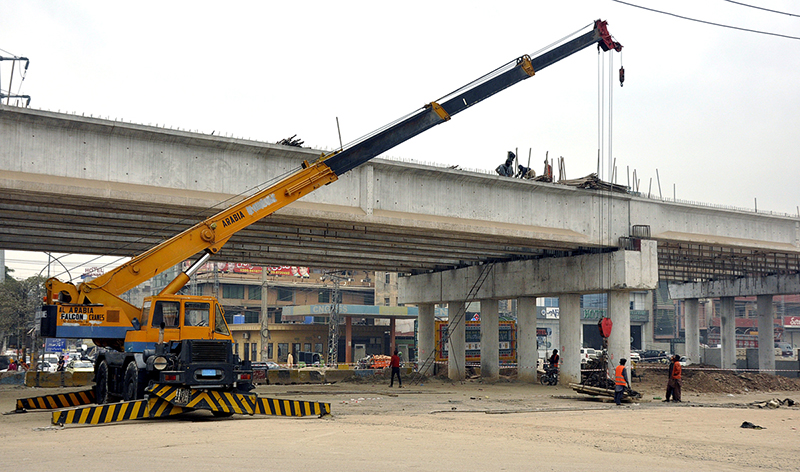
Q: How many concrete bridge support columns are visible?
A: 9